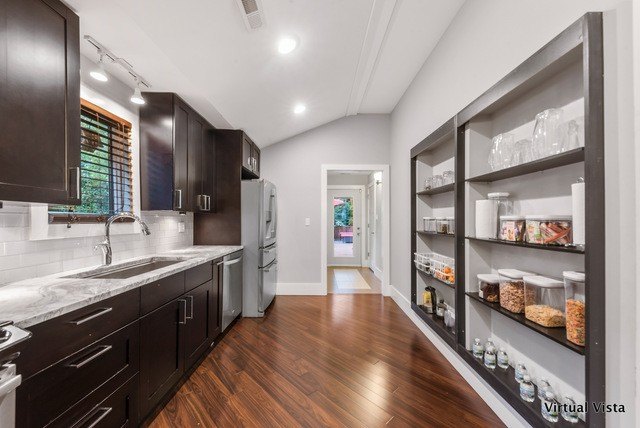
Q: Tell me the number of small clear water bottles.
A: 9